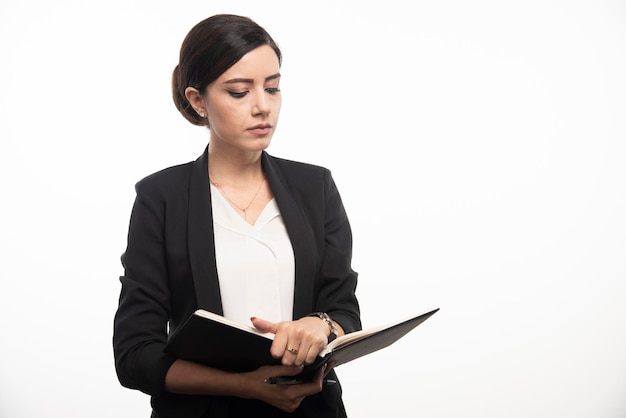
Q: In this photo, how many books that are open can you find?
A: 1